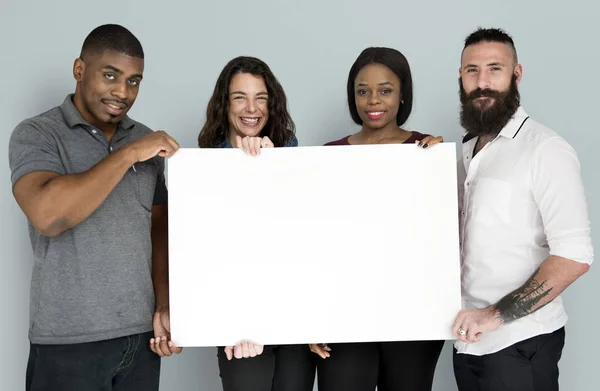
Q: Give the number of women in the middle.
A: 2